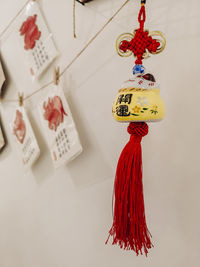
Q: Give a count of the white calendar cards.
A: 3